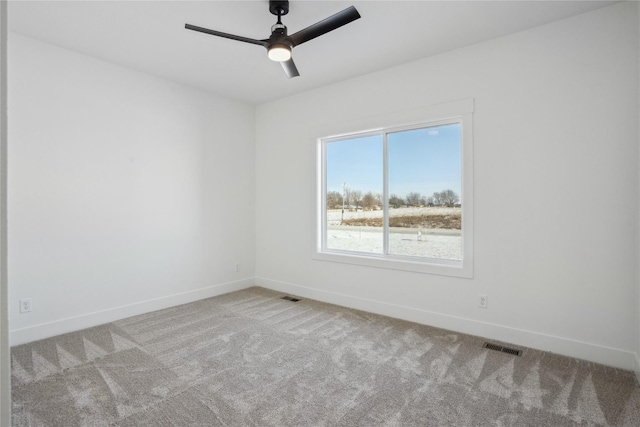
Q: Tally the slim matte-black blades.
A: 3